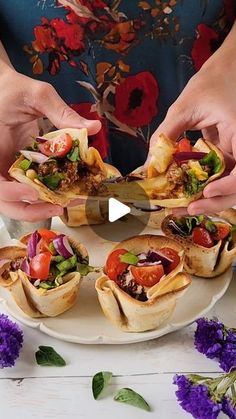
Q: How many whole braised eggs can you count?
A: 0